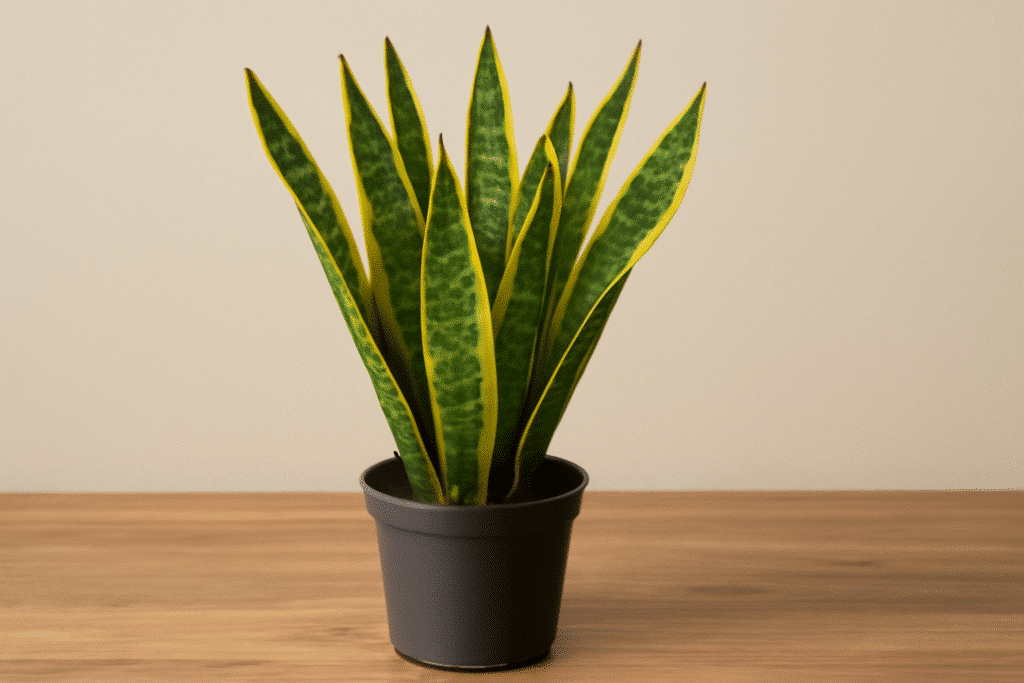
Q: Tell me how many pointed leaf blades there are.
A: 10